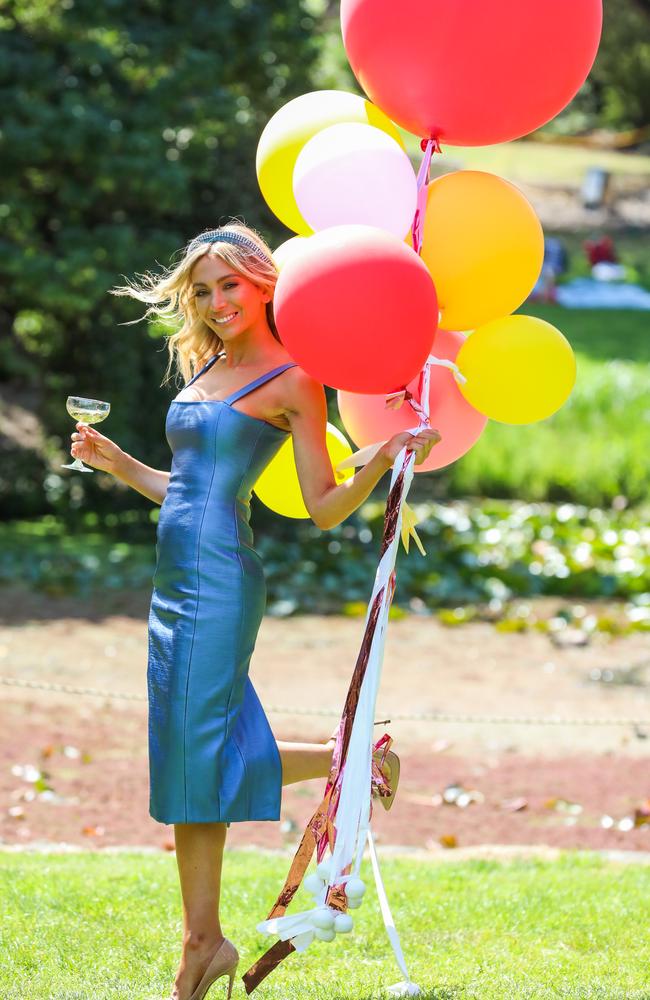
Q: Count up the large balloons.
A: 9